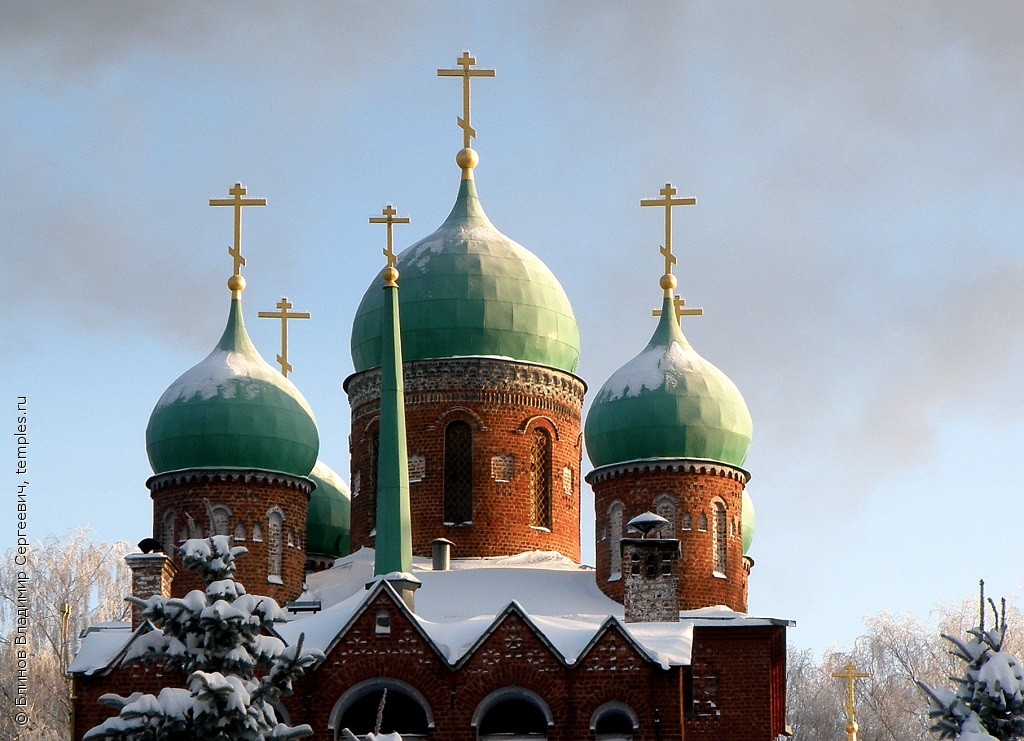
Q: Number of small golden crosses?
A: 7